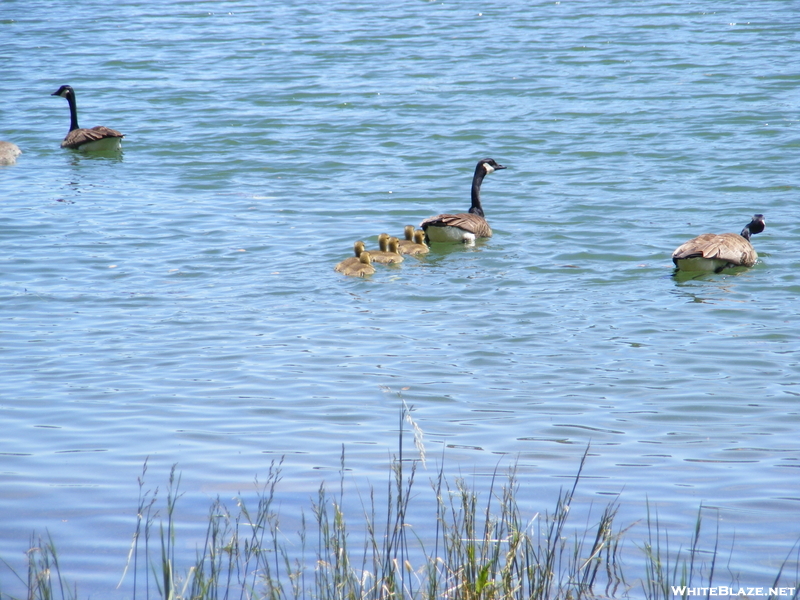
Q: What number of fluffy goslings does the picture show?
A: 6